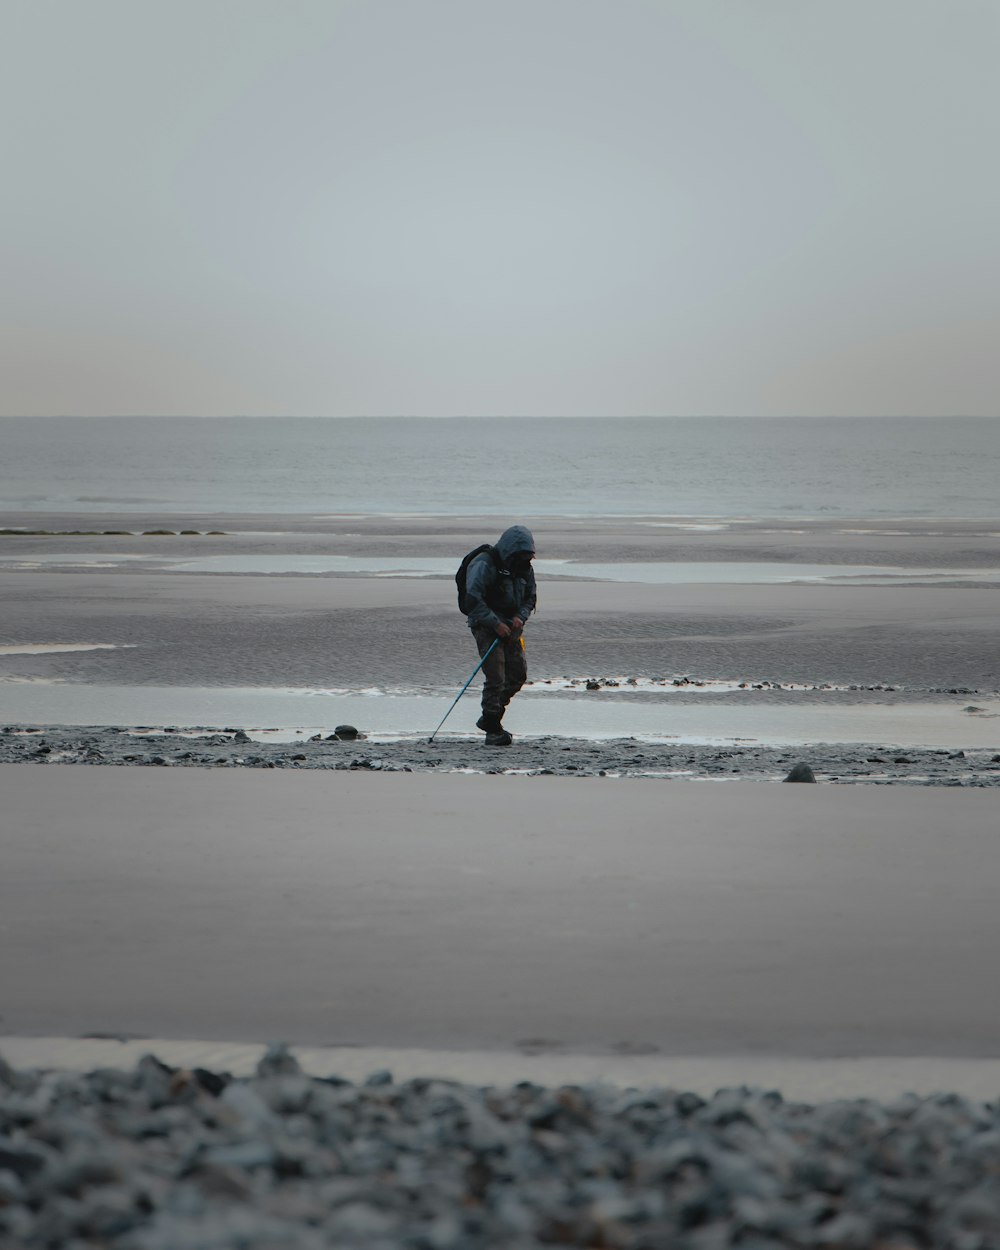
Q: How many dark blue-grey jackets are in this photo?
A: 1